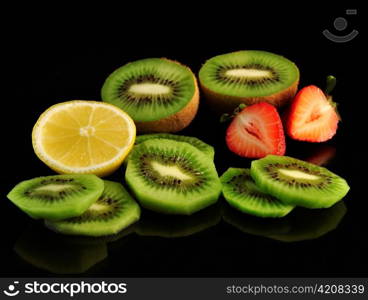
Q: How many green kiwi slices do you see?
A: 6